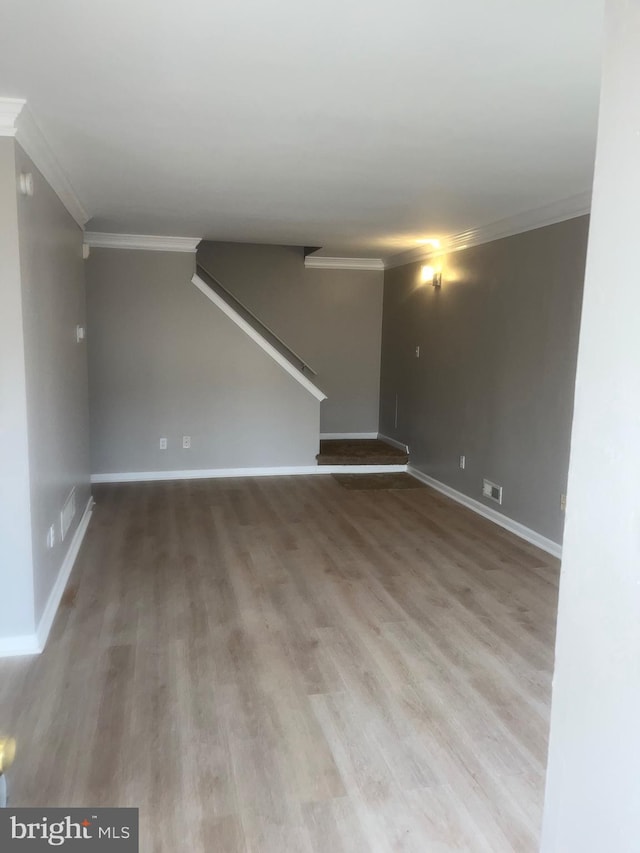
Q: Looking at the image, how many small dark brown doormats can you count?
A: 1